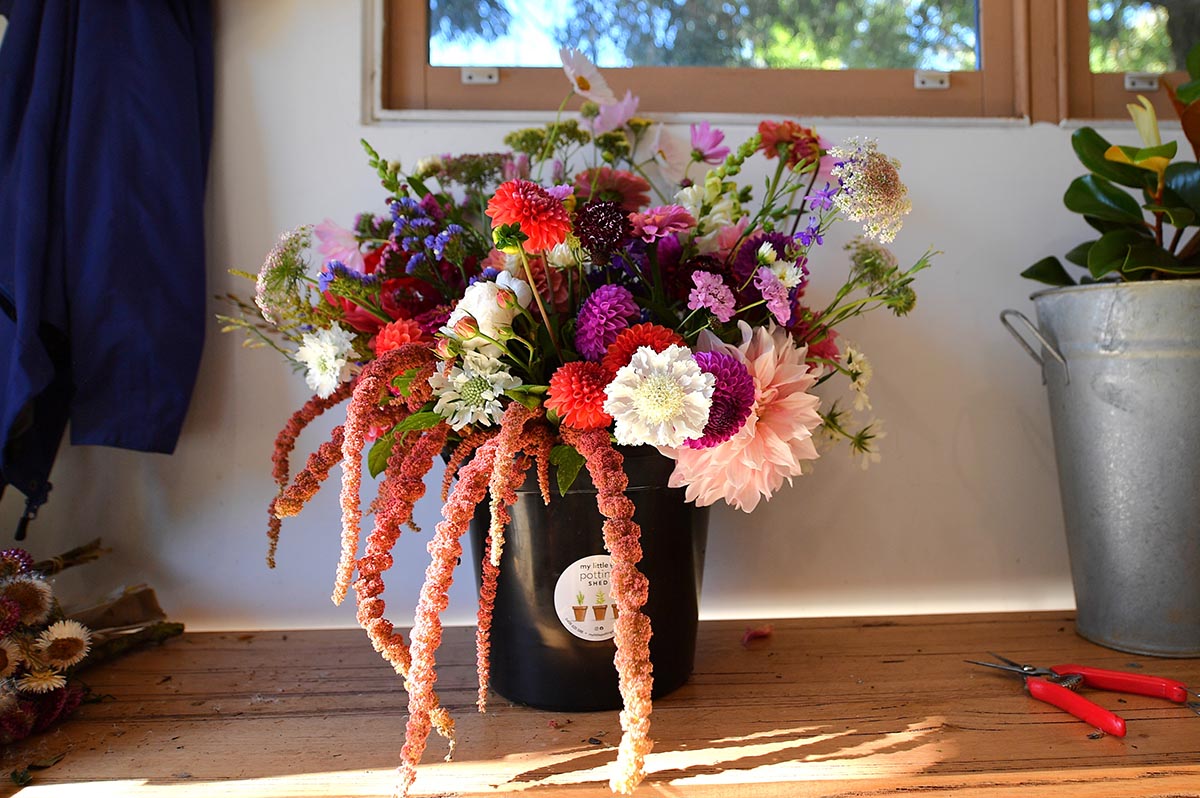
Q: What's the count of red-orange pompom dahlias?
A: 4